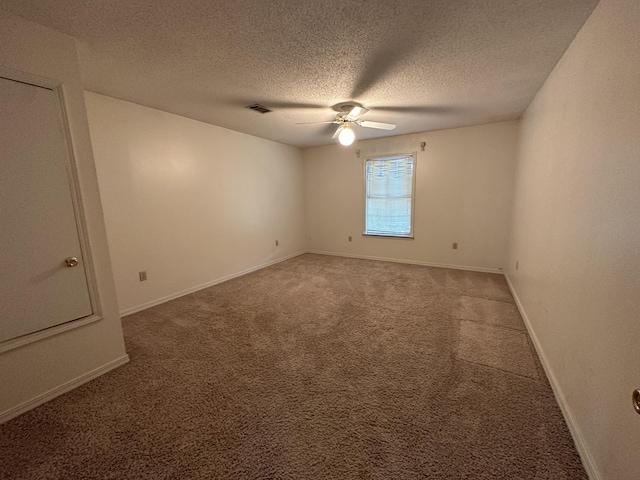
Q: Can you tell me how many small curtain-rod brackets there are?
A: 2